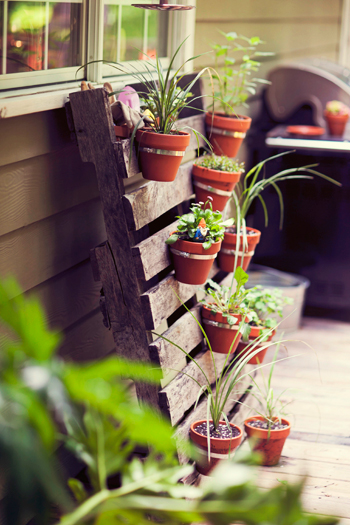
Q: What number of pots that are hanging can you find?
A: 8